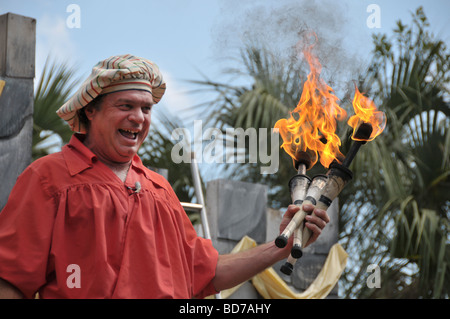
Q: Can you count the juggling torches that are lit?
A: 3